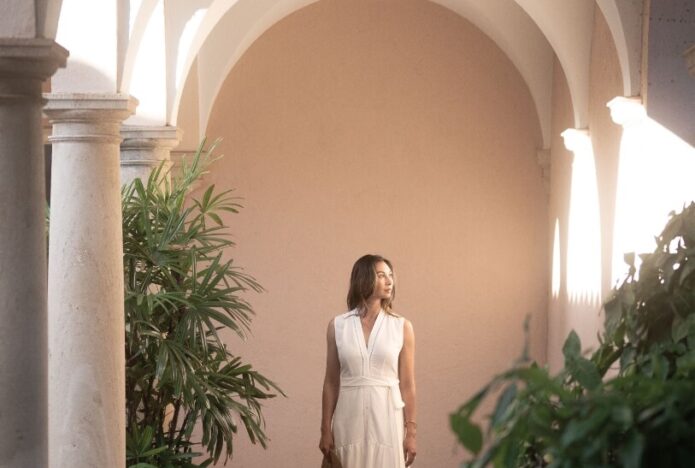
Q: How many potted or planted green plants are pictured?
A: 2